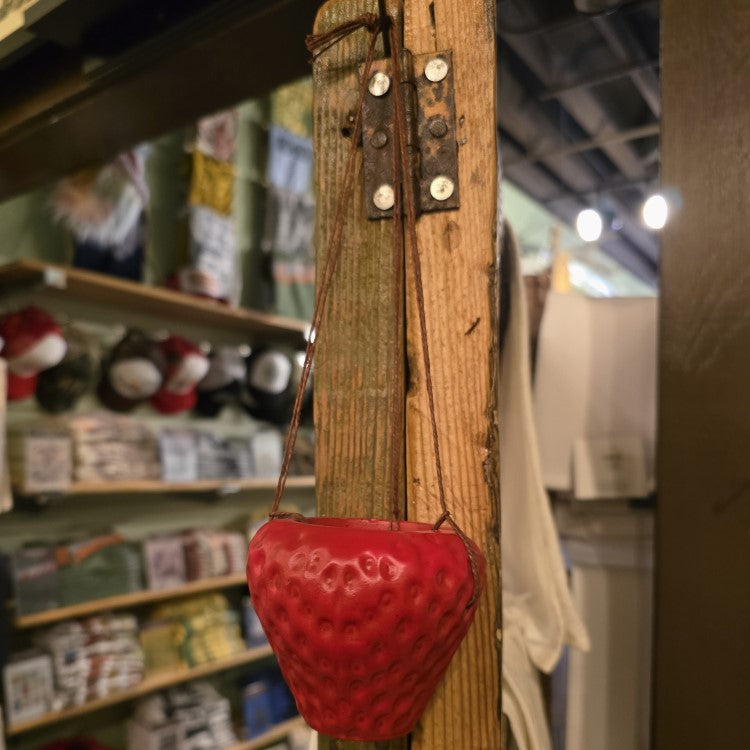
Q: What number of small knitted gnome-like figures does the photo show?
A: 0